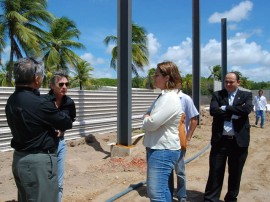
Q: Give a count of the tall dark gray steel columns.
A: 3